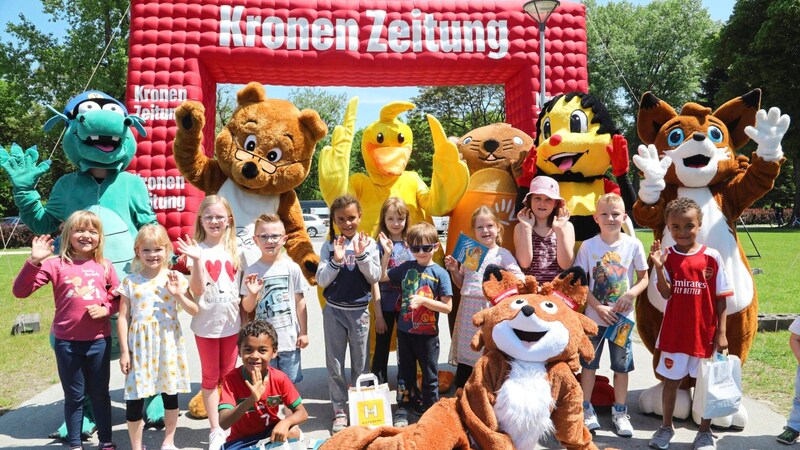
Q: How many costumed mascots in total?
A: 7